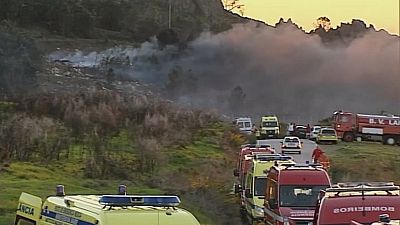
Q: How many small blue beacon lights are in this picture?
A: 2